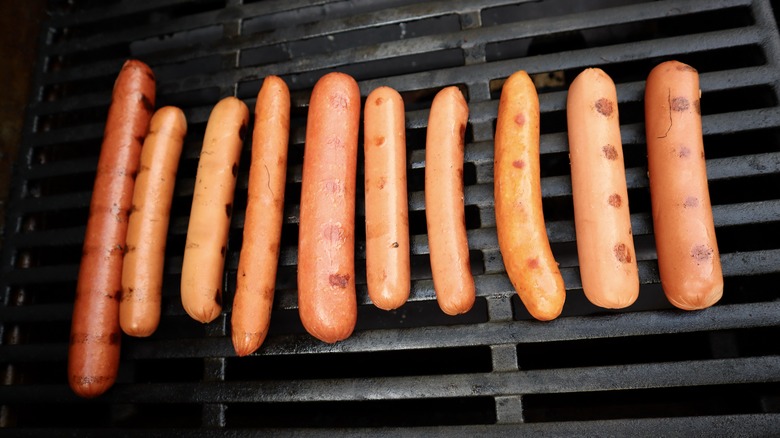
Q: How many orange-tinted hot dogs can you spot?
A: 1